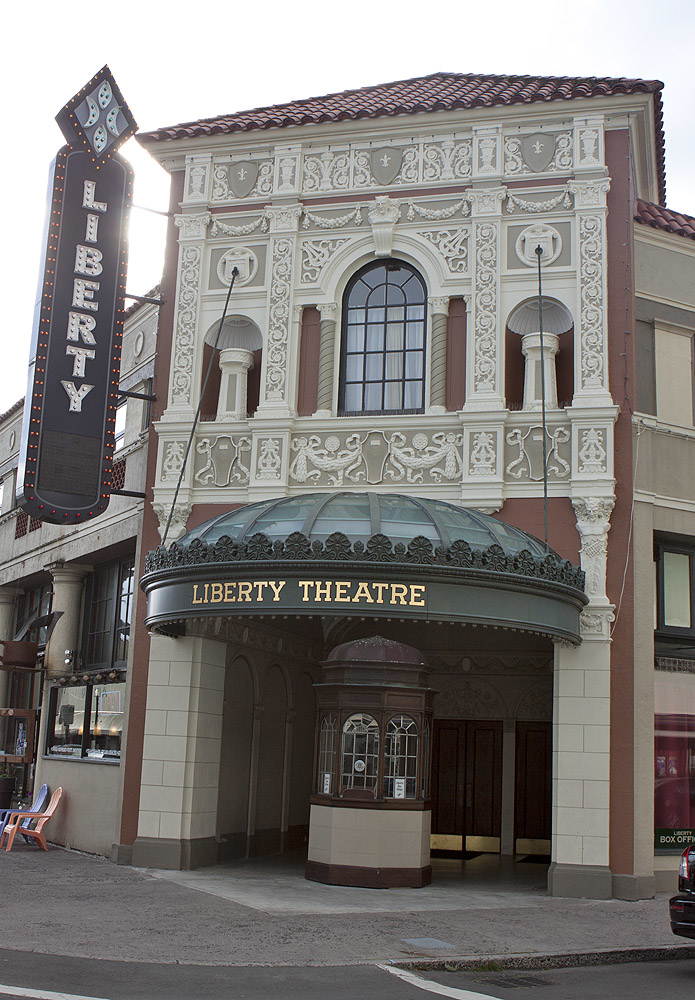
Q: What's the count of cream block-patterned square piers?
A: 2